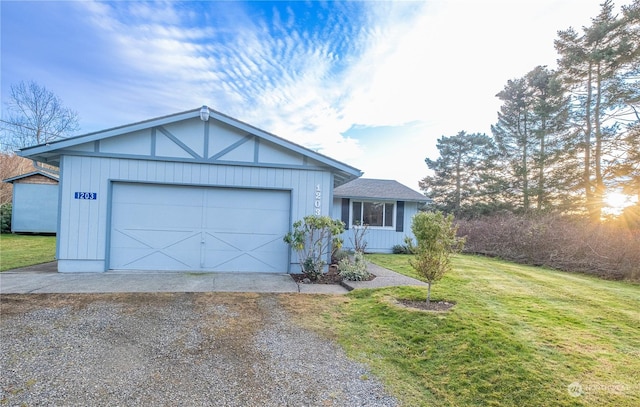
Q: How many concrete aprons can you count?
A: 1